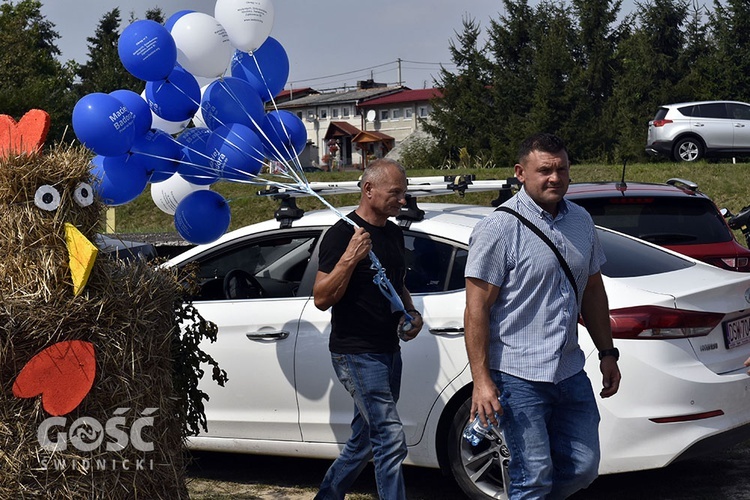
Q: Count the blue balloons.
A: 13